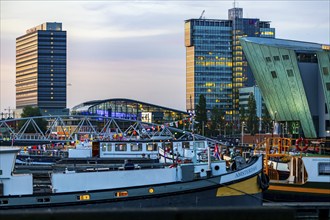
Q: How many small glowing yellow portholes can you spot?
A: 3